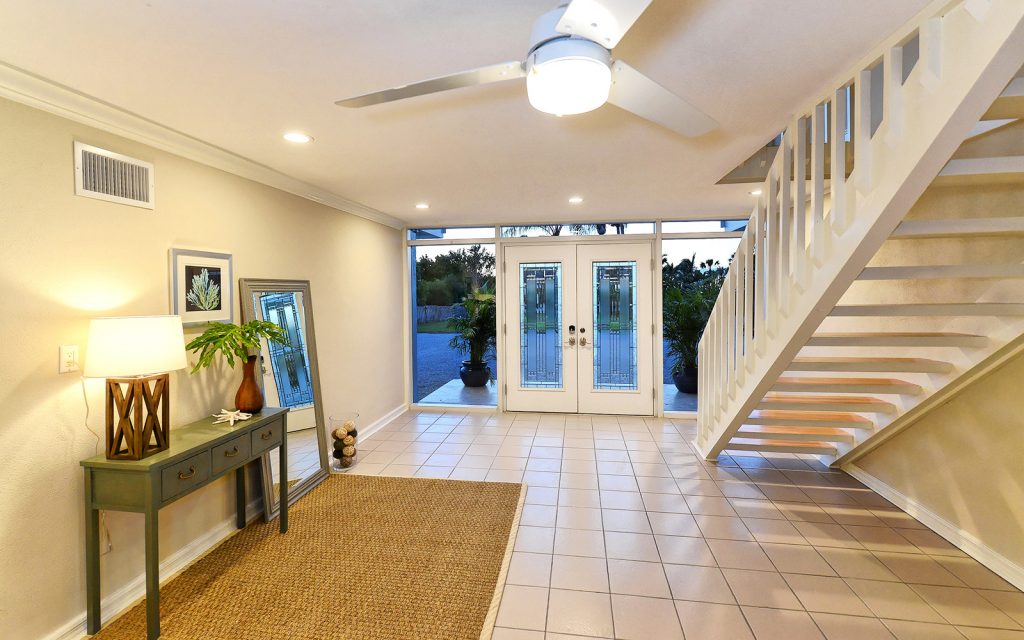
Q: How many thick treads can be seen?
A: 12